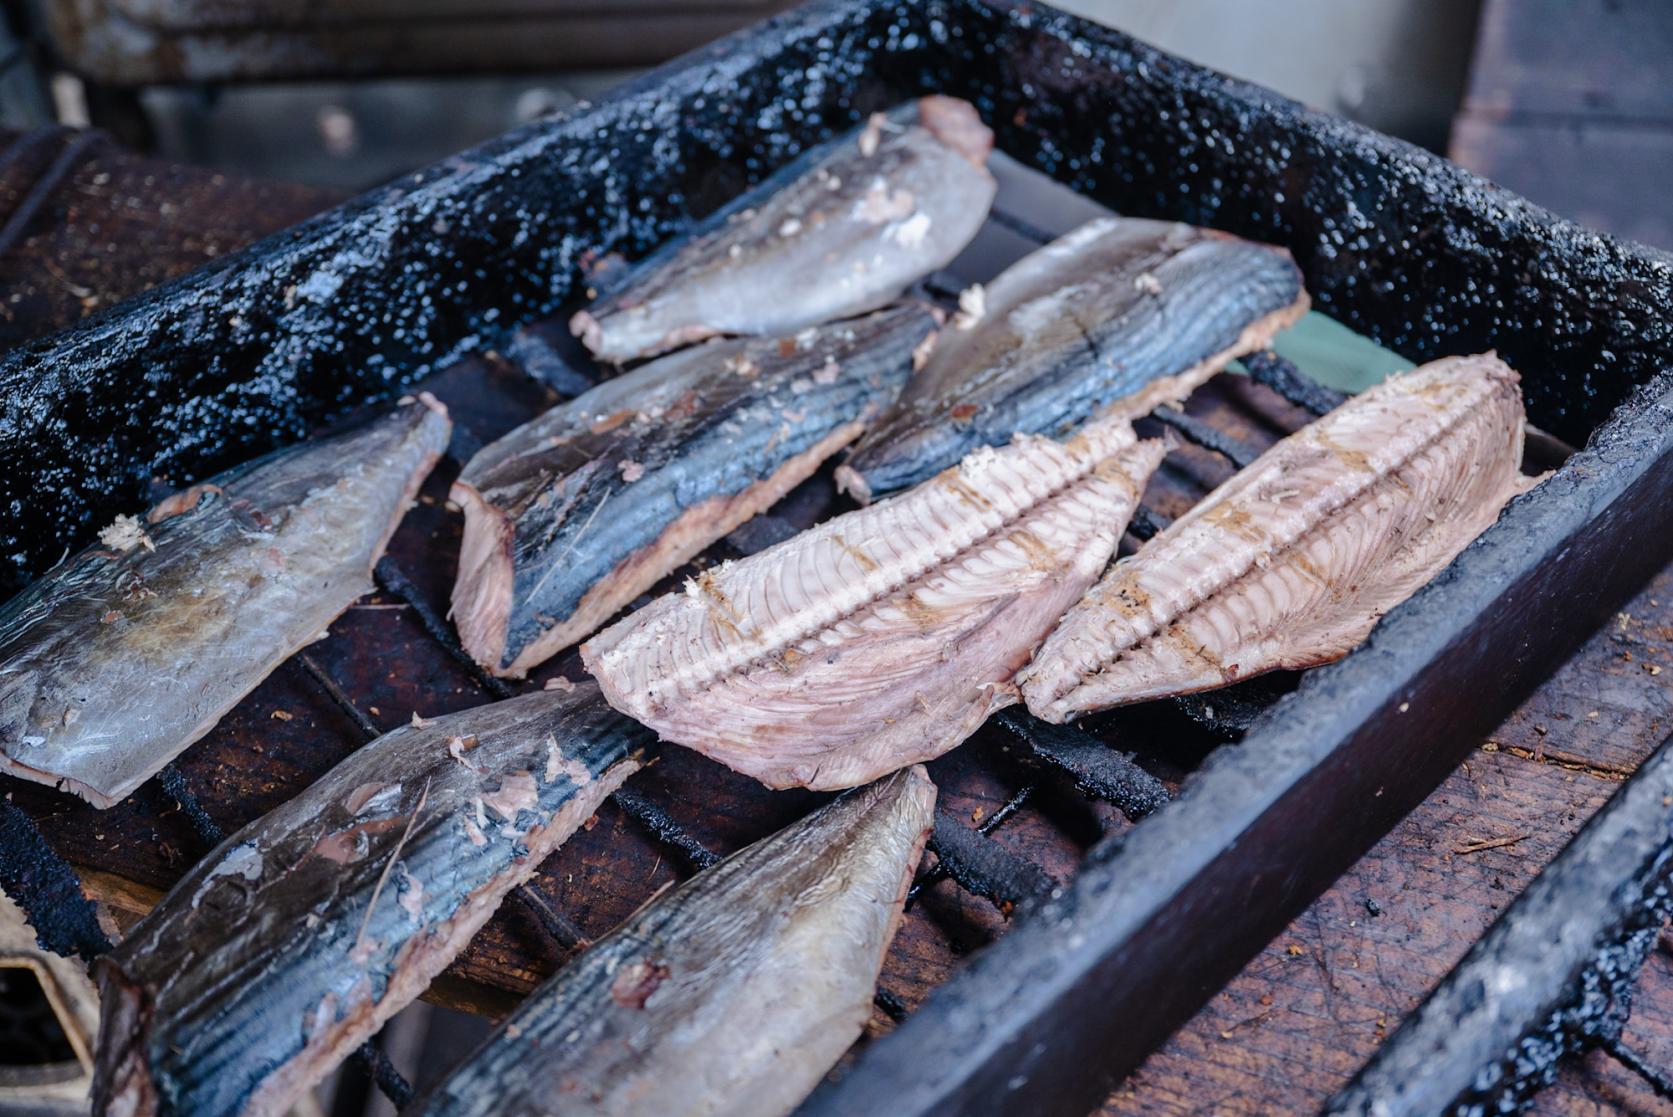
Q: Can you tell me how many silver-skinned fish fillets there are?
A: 6